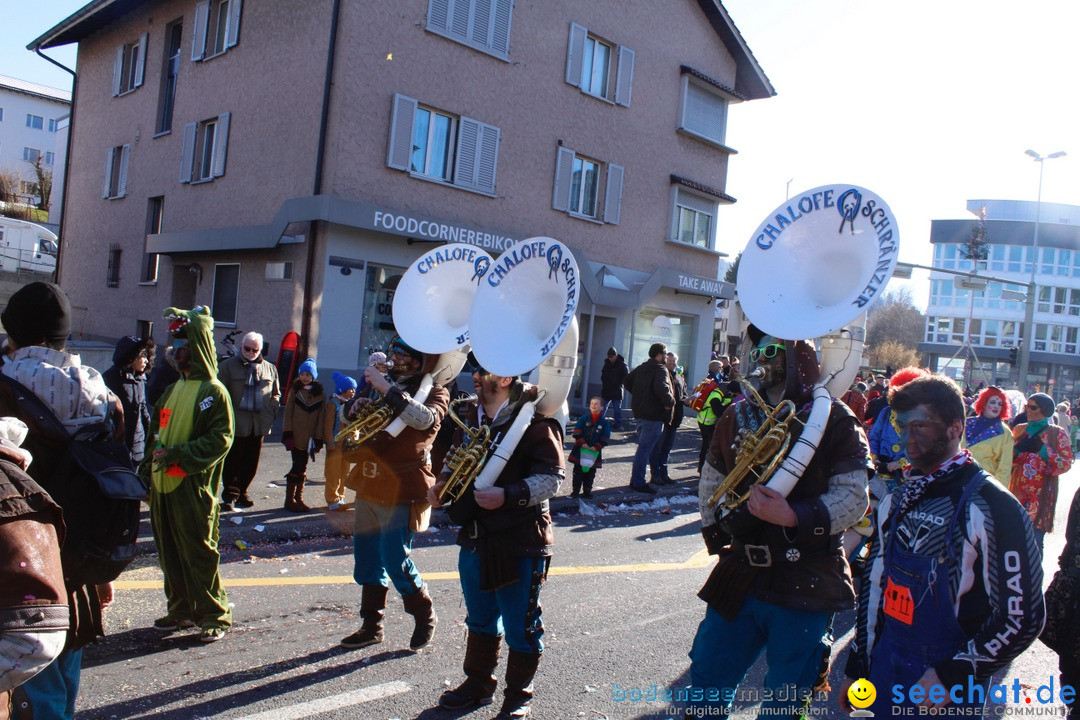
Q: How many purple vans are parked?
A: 0